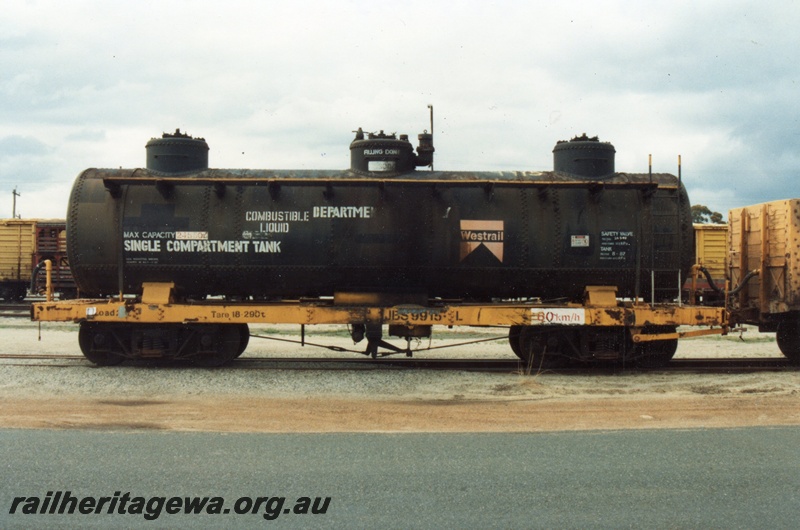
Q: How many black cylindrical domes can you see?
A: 3